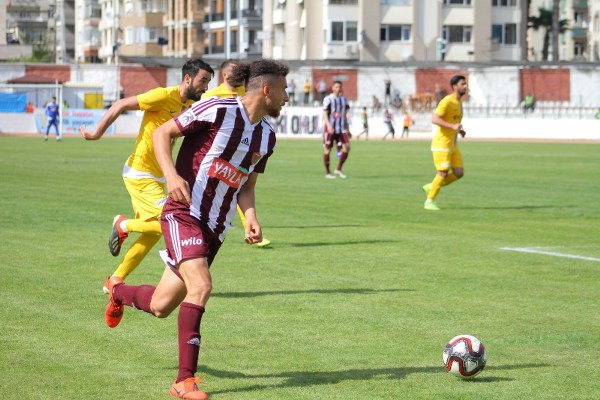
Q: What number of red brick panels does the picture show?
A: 5